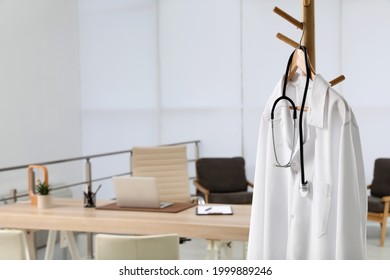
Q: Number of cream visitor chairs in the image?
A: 2